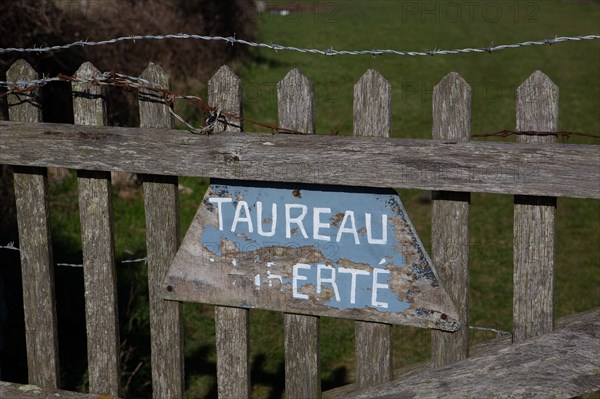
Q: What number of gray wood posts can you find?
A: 8